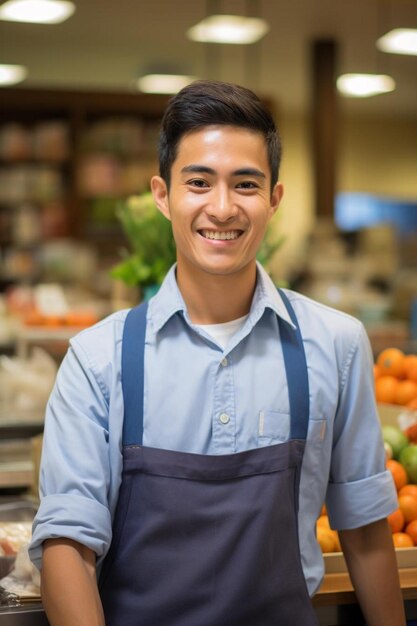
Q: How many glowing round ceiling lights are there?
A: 6